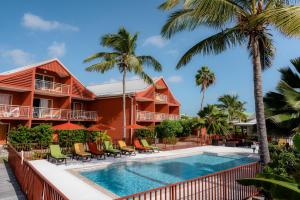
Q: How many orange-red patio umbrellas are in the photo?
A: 3